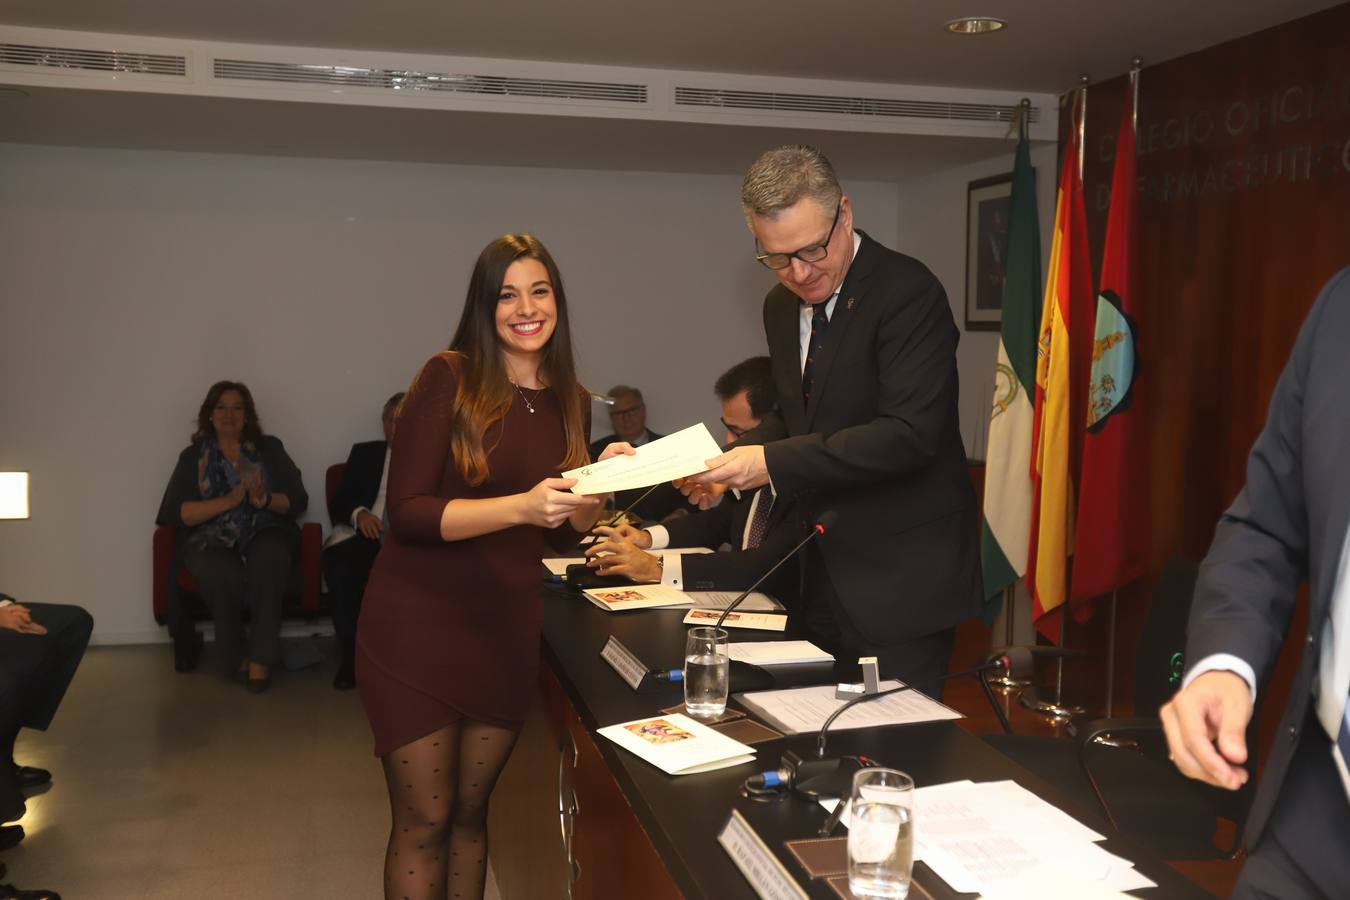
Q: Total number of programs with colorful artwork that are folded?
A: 3